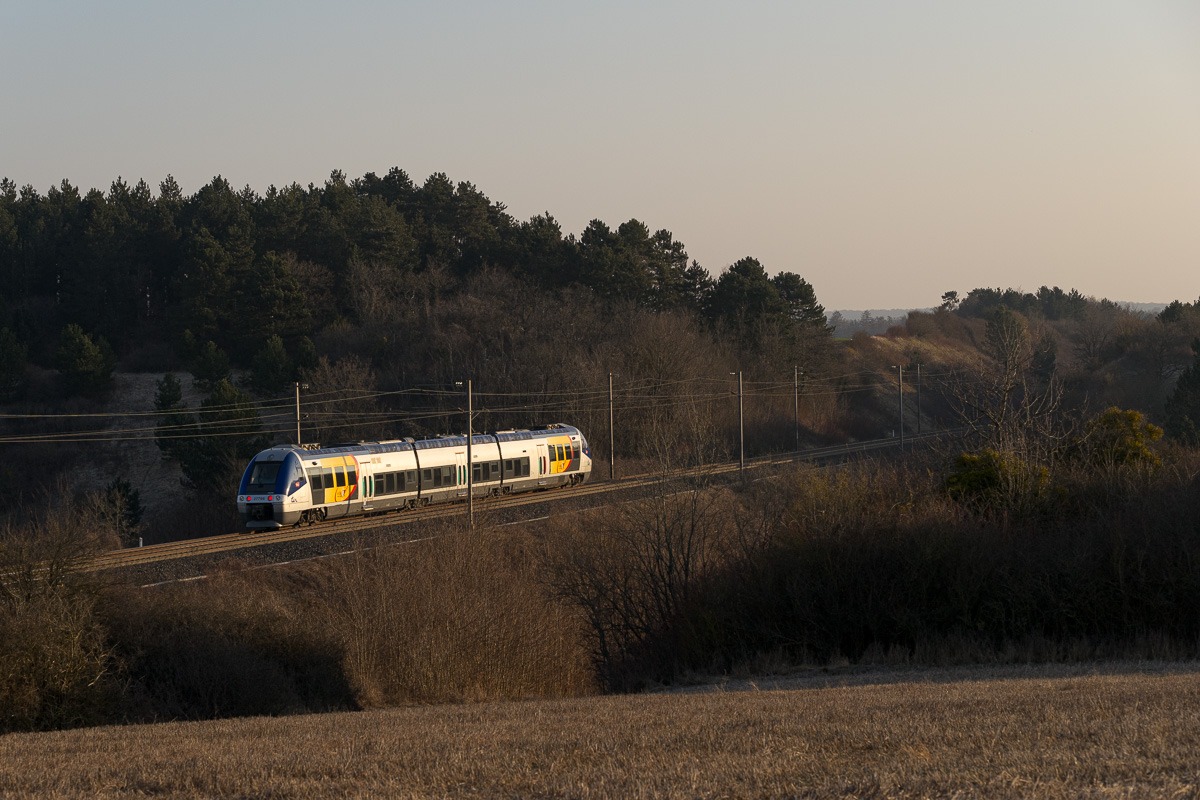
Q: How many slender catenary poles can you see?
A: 7